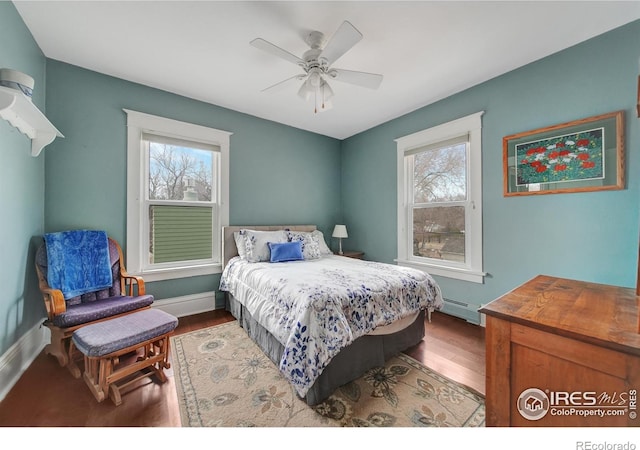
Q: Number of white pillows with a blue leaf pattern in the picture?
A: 2